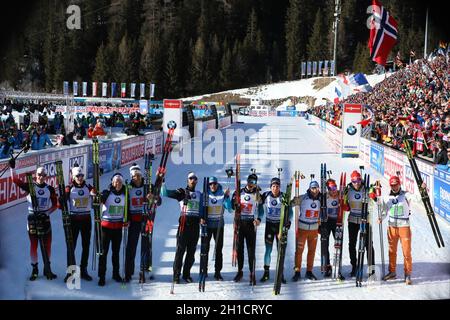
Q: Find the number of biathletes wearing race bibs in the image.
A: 12